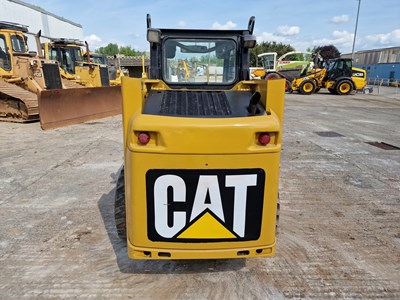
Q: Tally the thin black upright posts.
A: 2